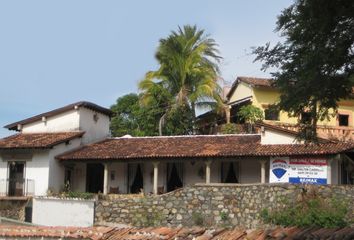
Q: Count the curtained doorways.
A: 3